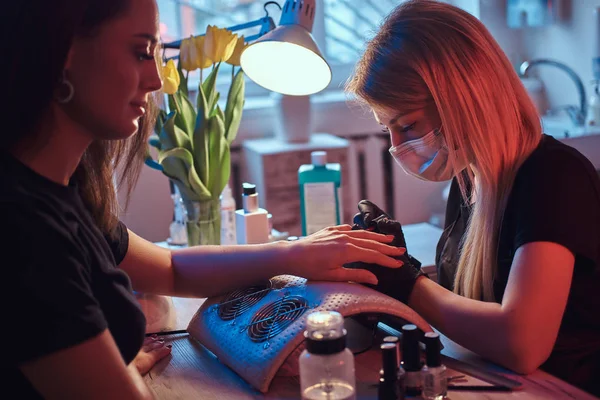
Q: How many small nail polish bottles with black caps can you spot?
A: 4